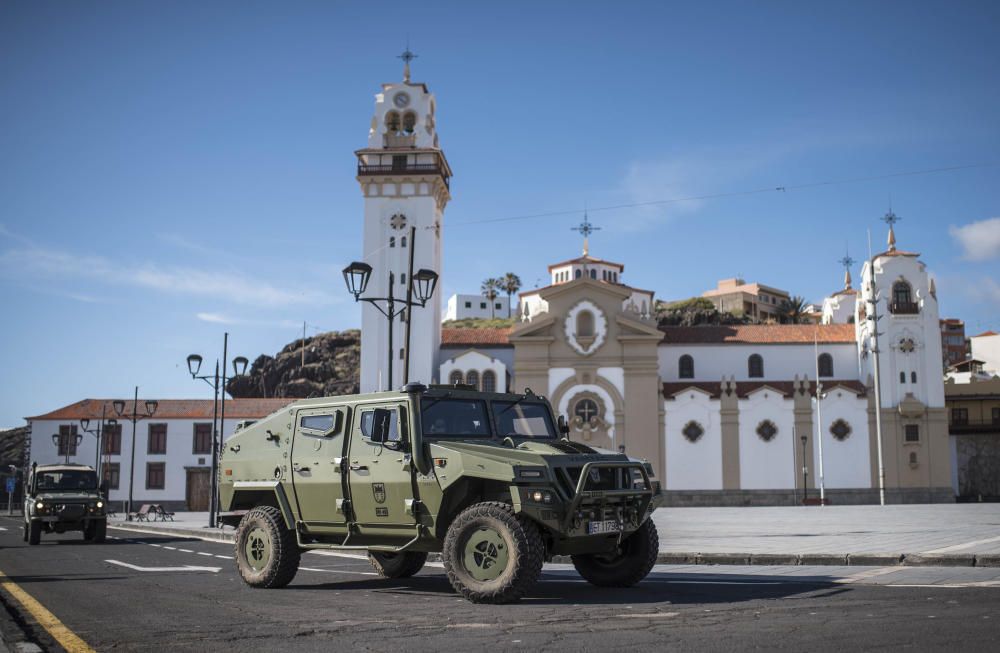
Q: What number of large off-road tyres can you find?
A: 4